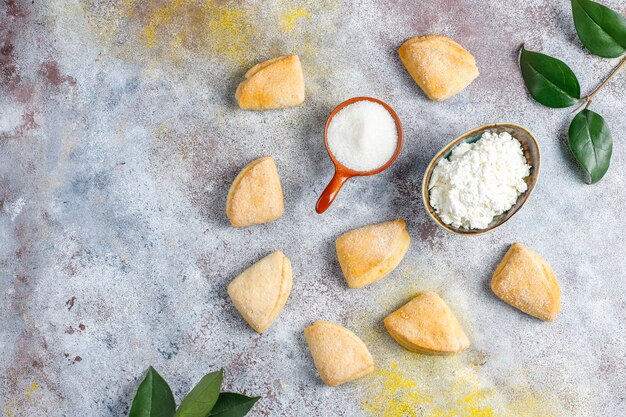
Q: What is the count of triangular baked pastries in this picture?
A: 8